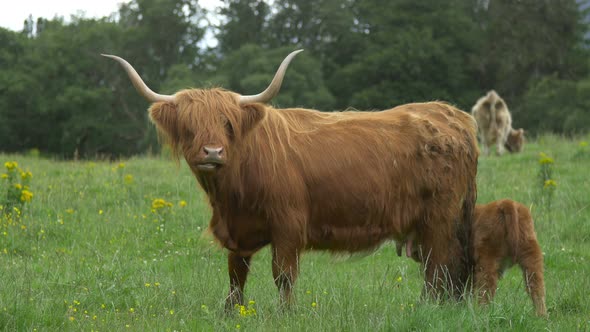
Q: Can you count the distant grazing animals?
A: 2